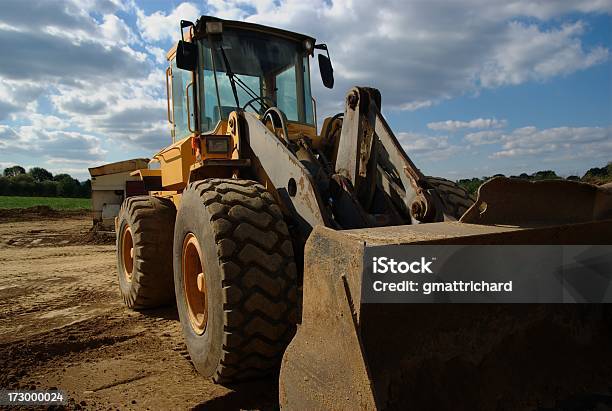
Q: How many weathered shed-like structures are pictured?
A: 1